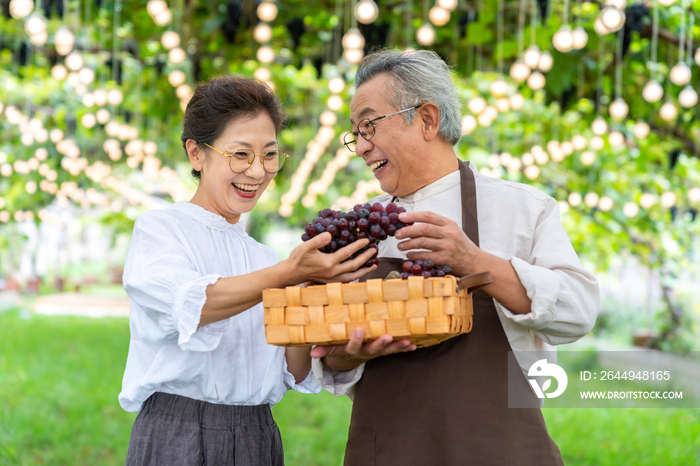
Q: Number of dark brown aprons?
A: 1